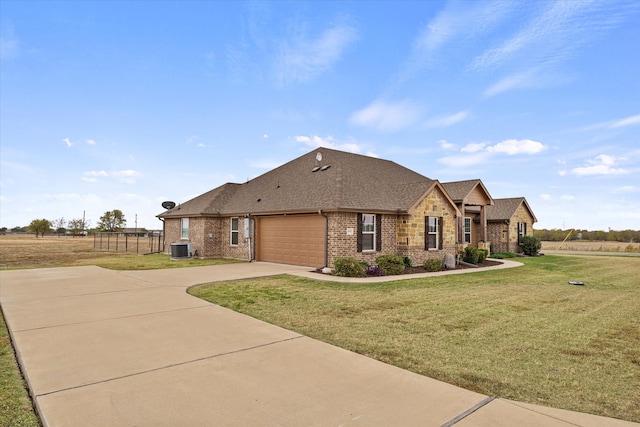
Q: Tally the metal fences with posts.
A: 1